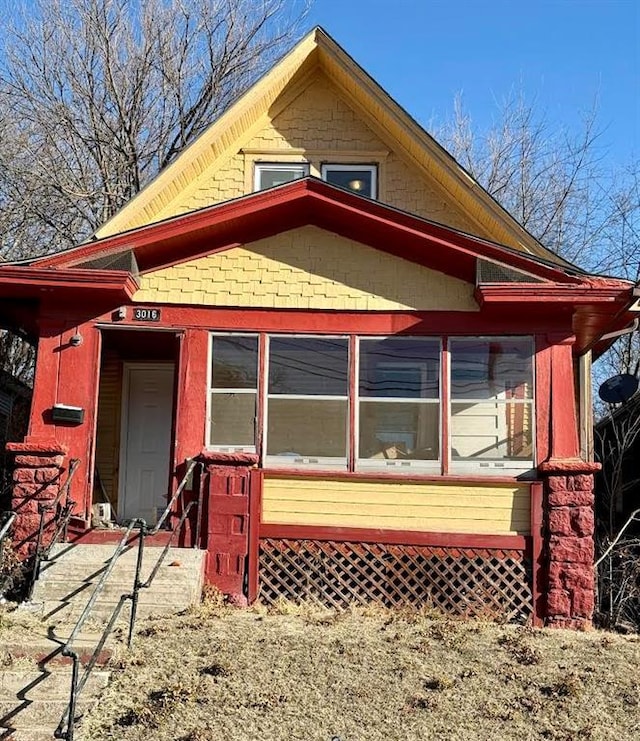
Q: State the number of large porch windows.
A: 4